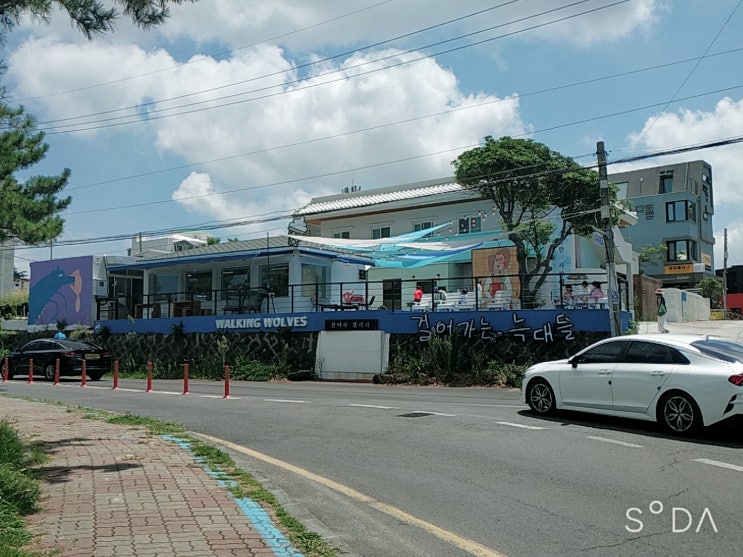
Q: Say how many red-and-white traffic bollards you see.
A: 8